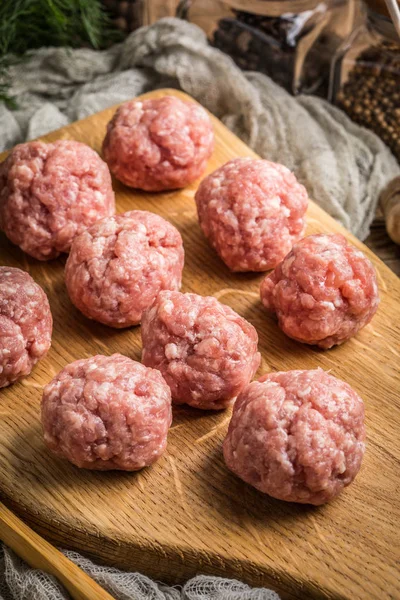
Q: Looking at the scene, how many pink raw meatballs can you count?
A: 9